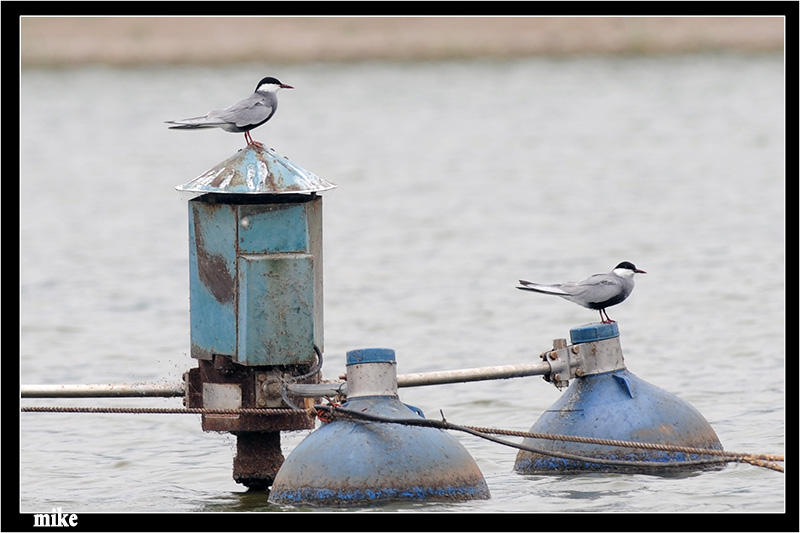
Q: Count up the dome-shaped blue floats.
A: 2